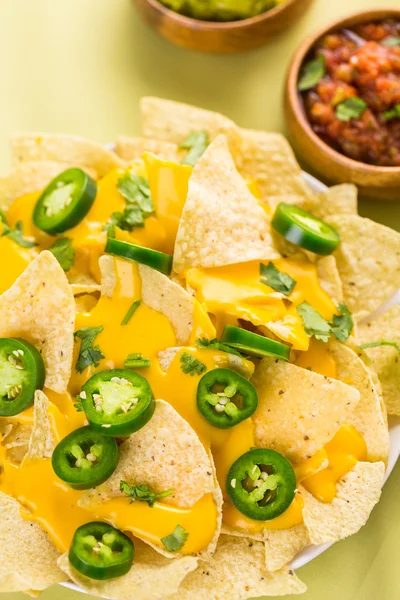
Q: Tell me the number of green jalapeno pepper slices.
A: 10